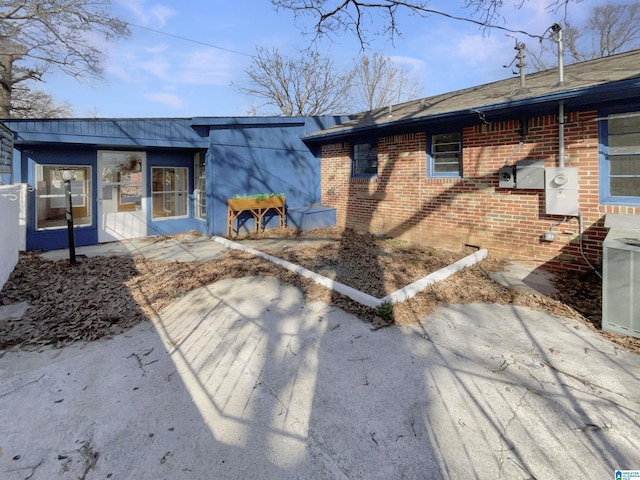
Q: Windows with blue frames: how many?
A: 3